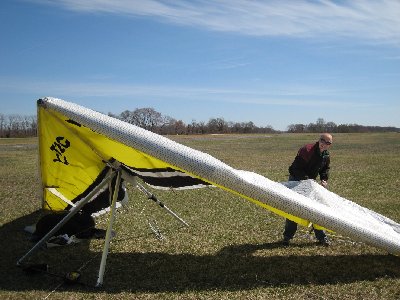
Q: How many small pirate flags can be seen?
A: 0